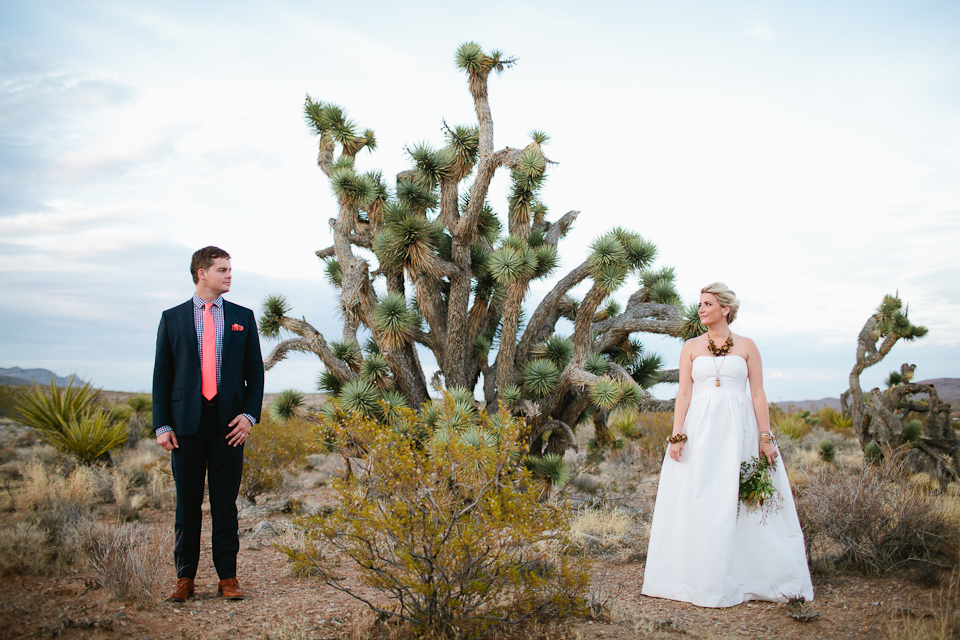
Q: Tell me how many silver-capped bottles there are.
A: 0